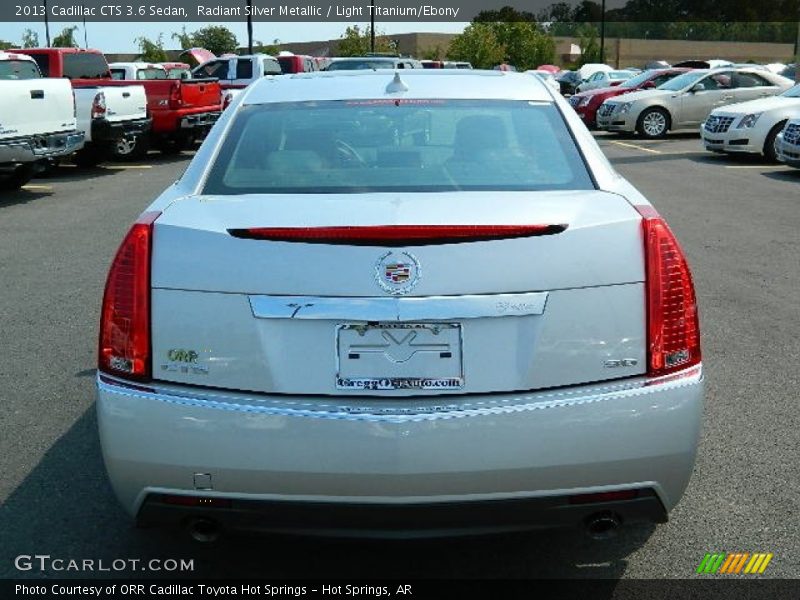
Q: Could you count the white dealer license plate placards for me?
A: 1